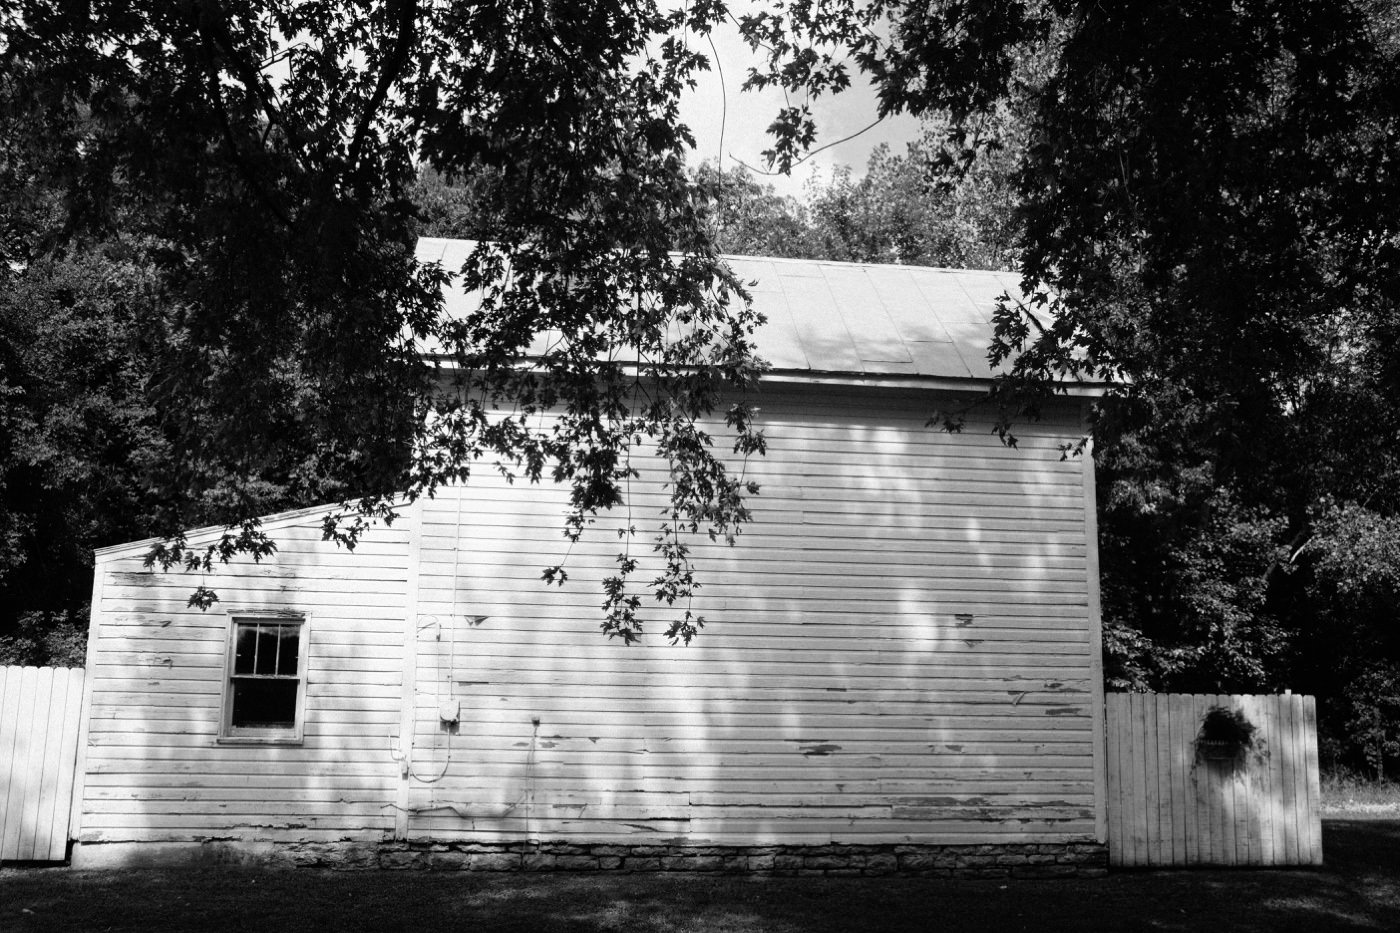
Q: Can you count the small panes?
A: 3